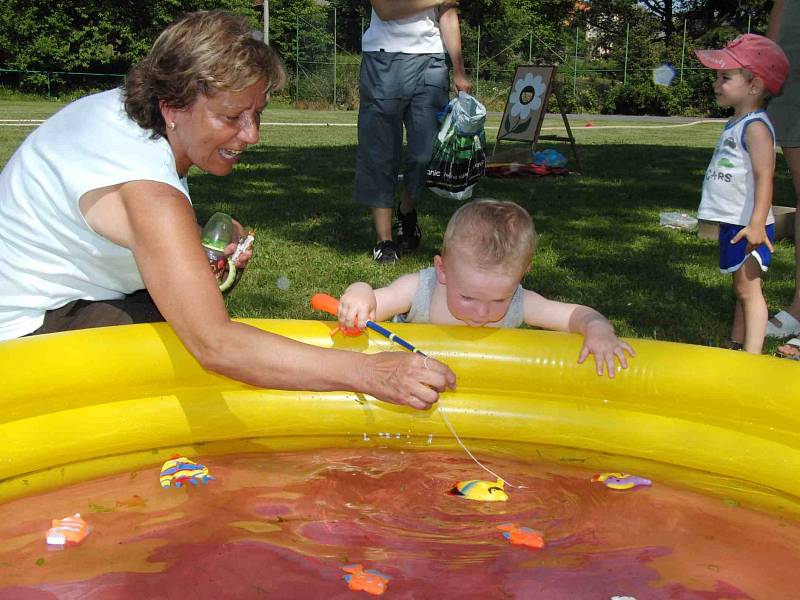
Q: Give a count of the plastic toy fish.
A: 6